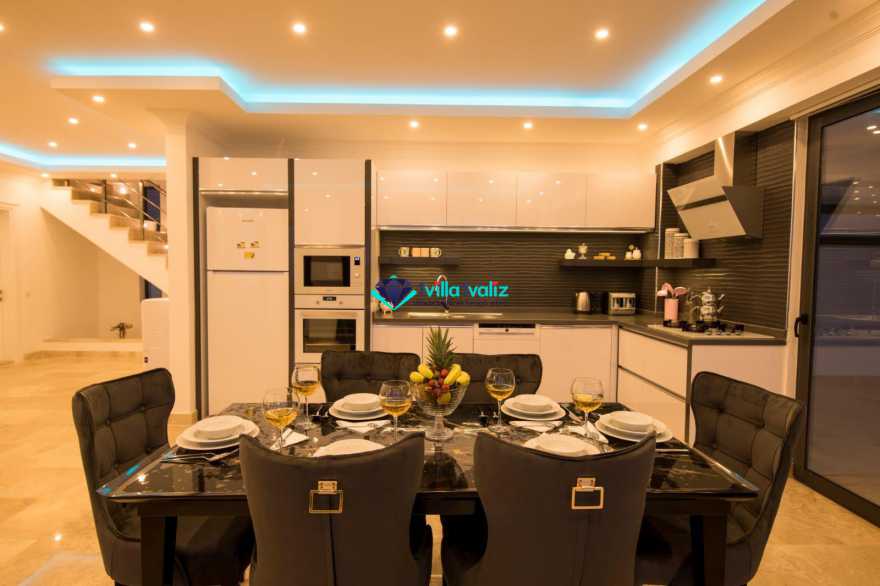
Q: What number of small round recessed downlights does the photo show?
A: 15